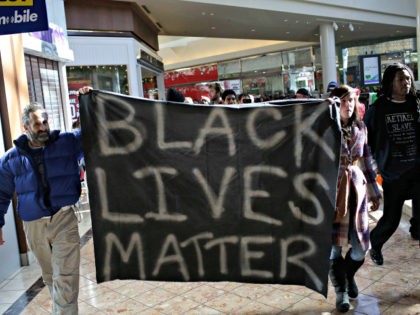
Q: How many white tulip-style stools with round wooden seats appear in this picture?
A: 0